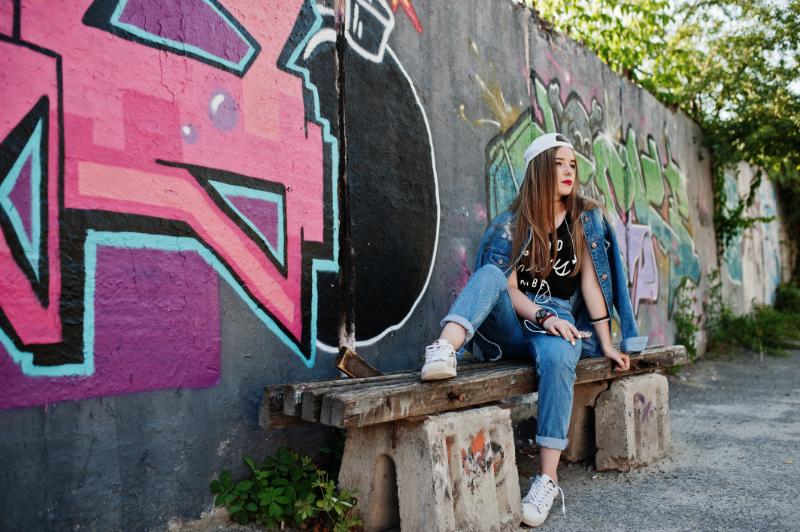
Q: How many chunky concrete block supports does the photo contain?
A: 2